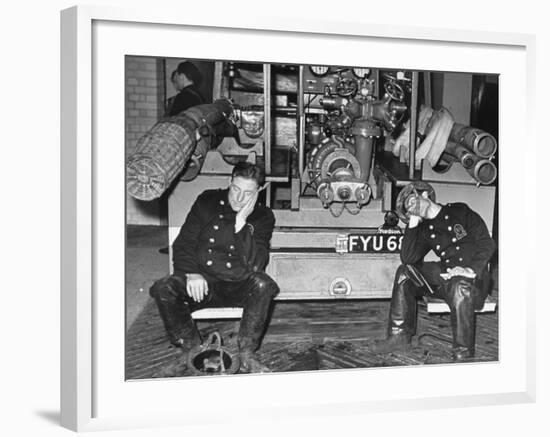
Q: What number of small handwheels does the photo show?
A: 2